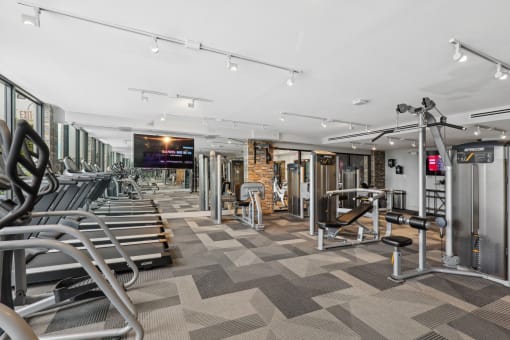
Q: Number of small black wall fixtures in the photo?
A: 2